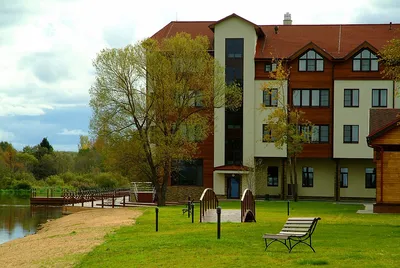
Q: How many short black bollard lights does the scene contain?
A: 5